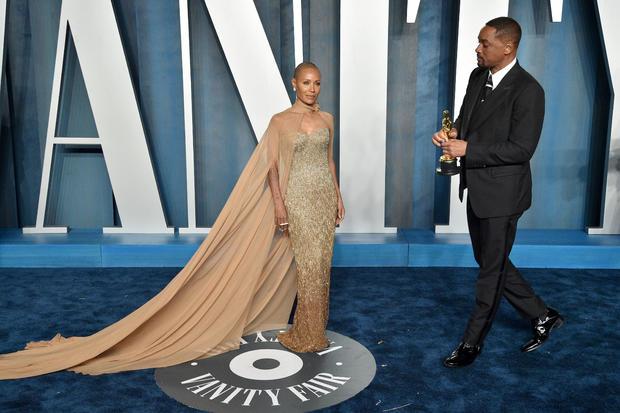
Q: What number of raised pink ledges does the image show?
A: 0